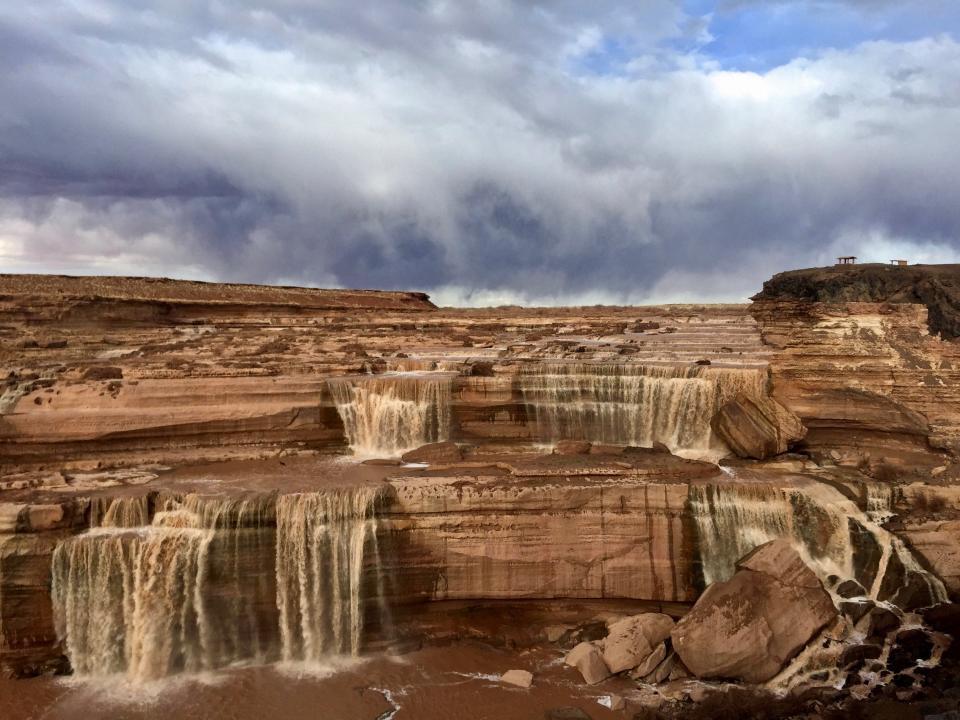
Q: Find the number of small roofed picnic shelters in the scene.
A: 2